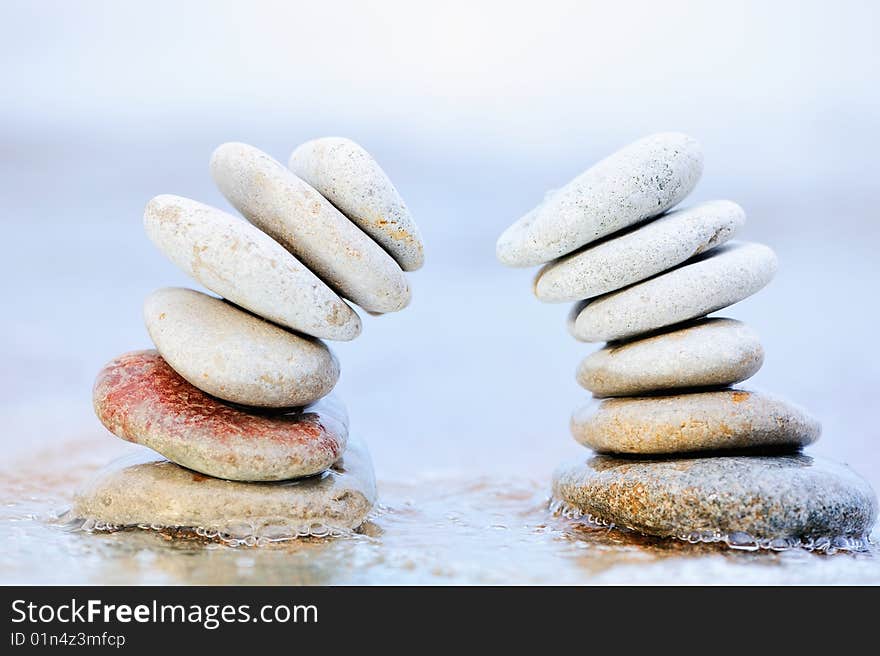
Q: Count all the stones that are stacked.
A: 12